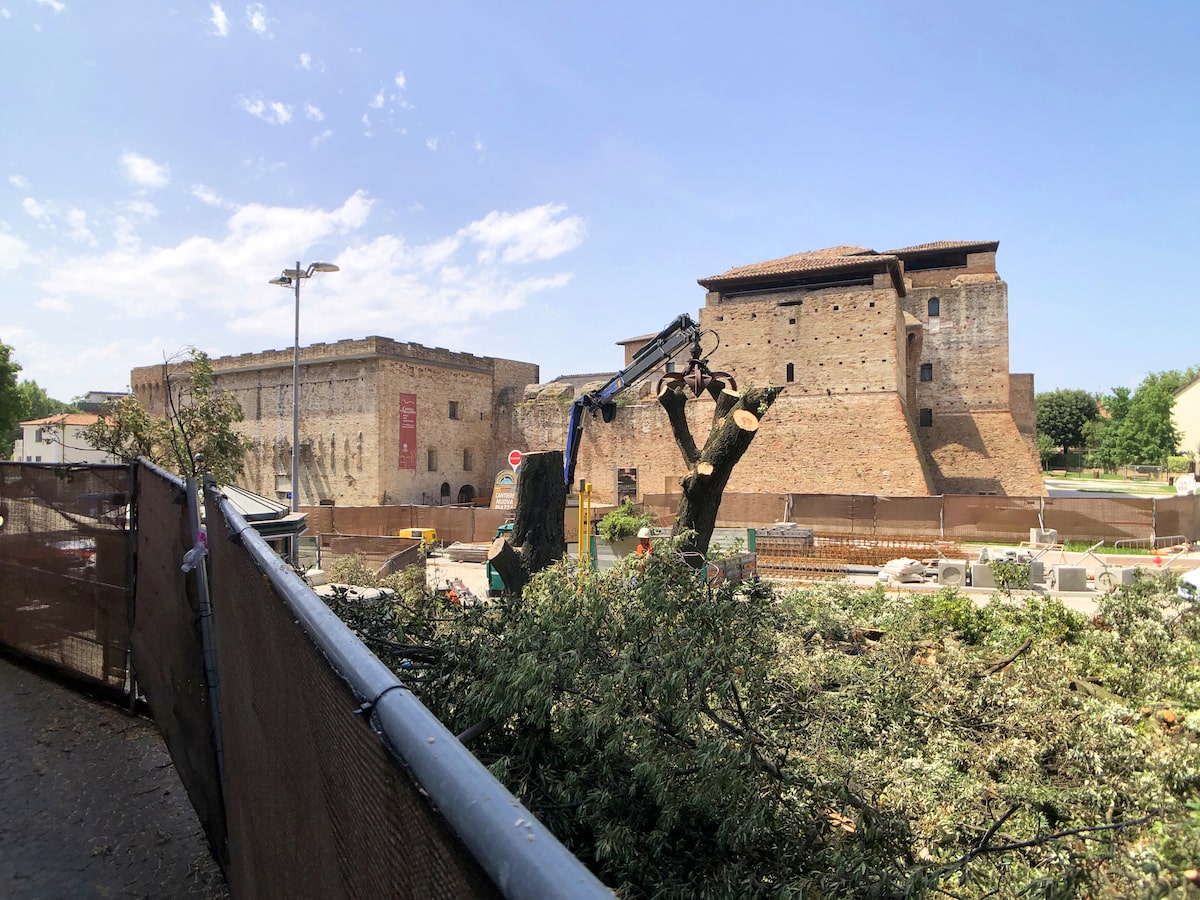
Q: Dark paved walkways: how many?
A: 1